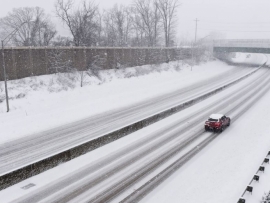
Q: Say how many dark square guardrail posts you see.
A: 6